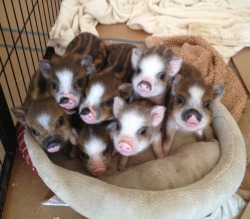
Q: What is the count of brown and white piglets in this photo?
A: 7